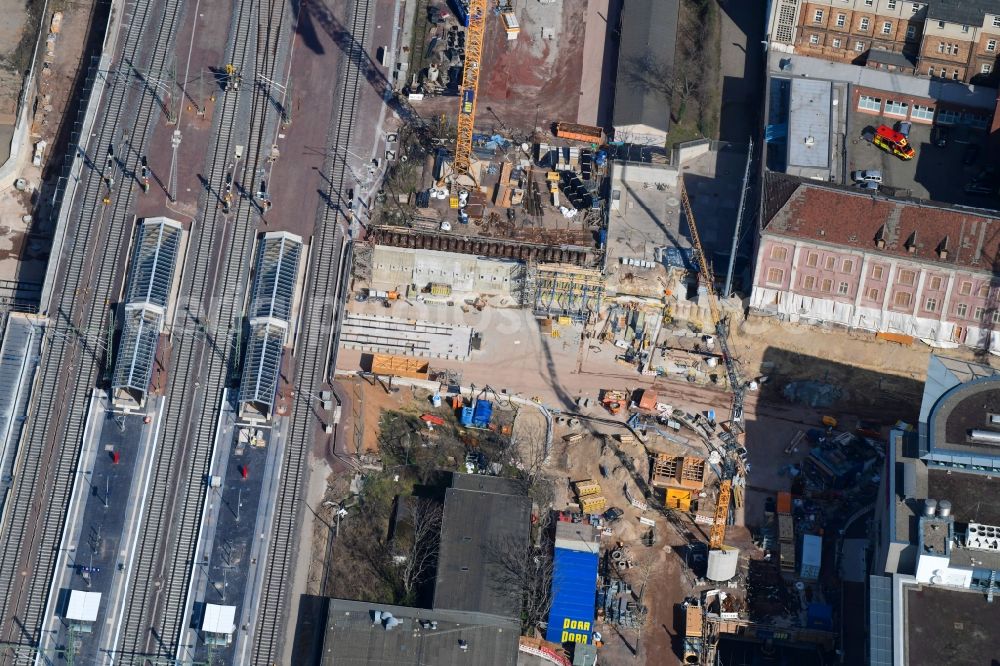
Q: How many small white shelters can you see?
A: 2